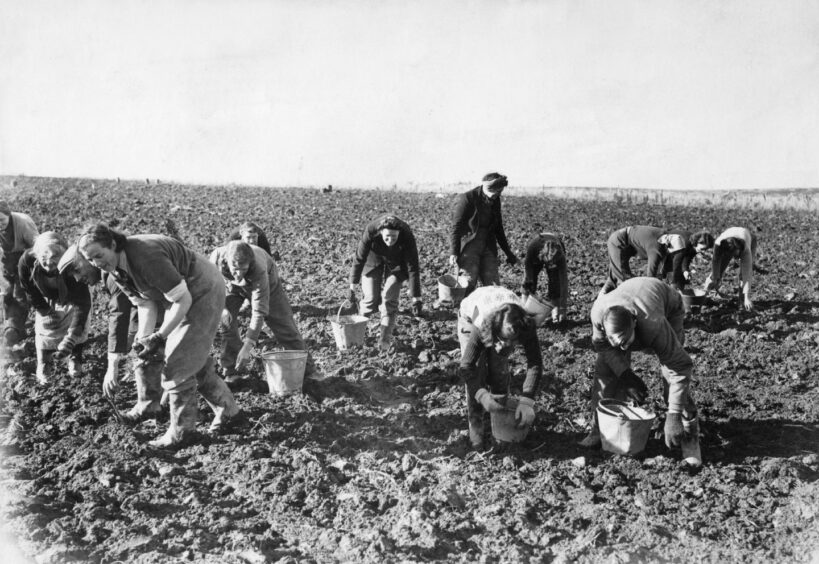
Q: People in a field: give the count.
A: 14